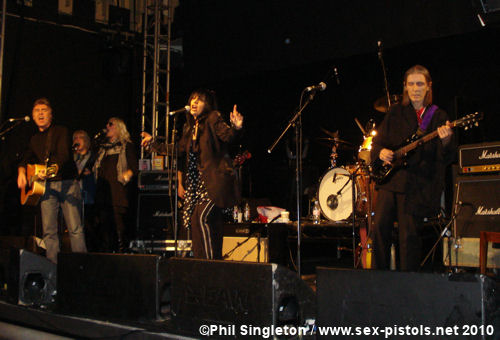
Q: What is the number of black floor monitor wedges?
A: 4